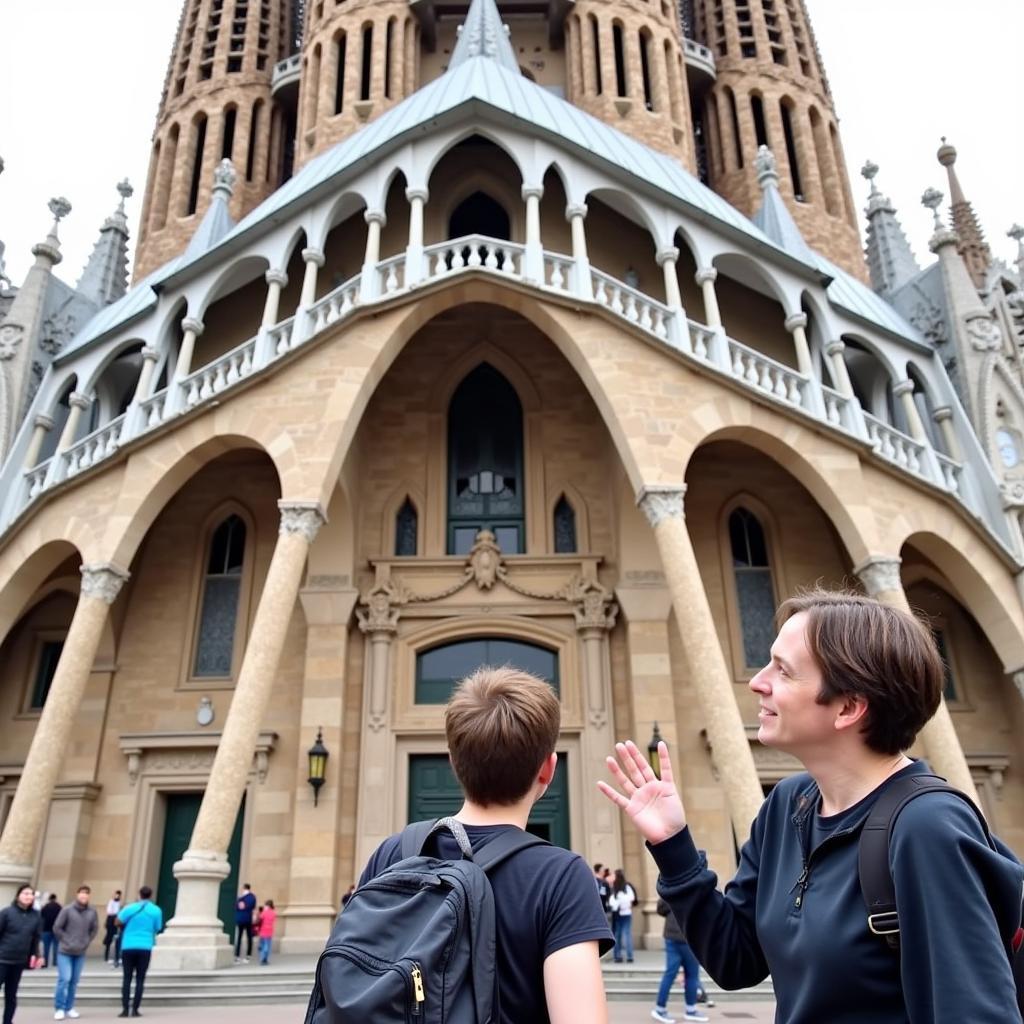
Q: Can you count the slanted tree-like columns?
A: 4